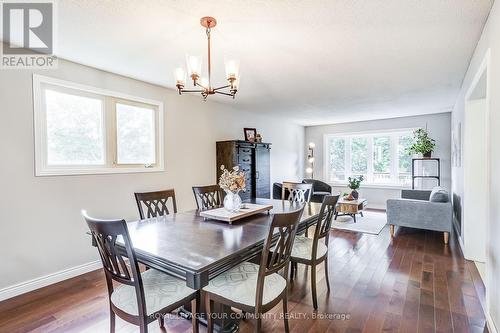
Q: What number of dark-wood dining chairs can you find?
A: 6